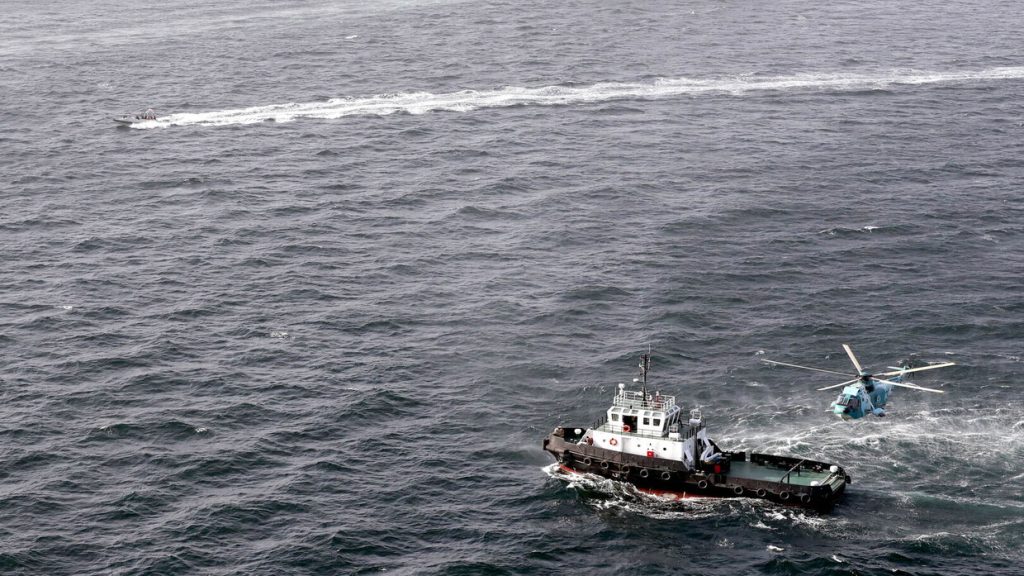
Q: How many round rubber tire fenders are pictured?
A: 10